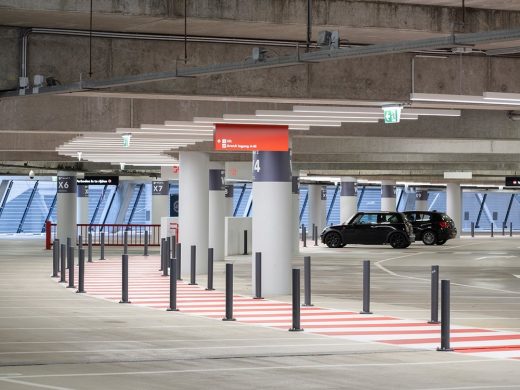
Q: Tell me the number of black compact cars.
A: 2